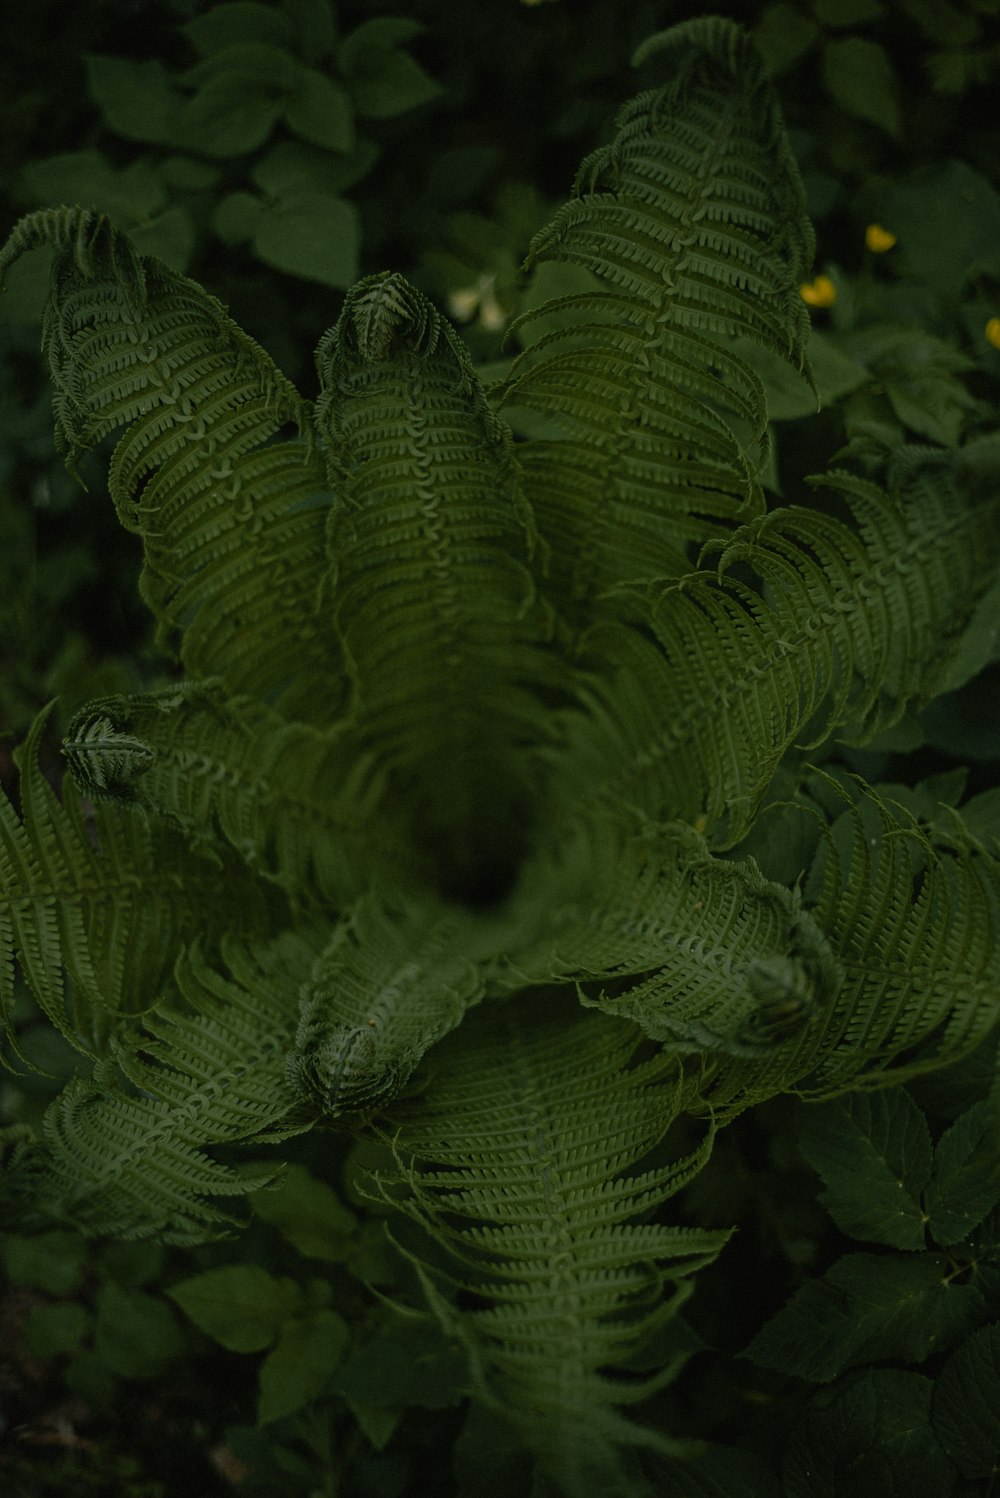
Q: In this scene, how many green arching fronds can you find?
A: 11